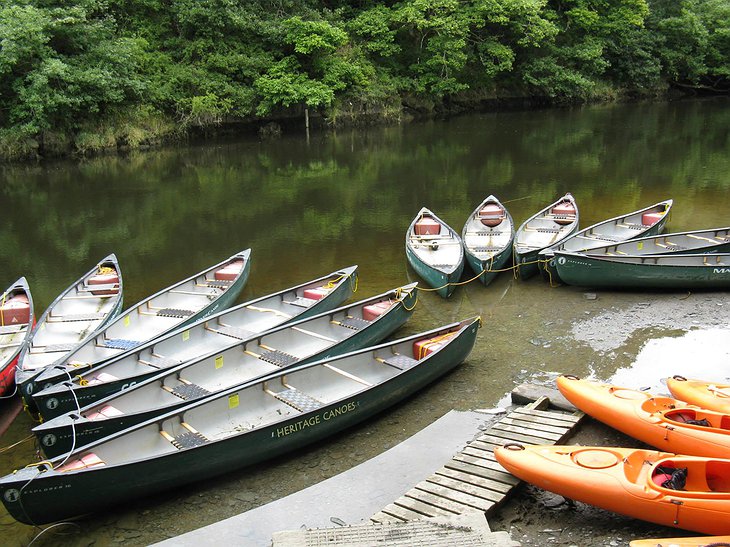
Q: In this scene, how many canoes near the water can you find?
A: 12